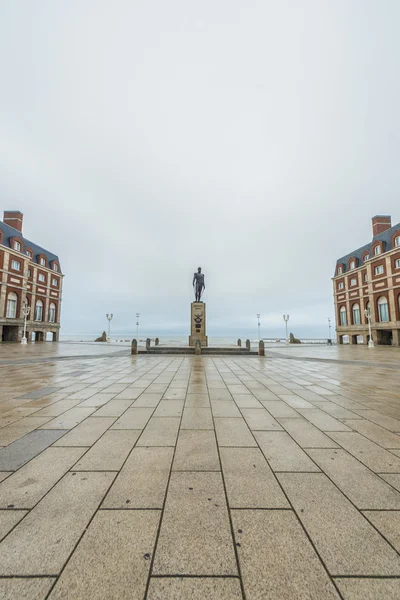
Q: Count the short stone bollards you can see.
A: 7